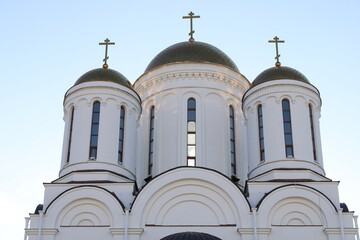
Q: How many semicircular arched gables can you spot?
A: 3